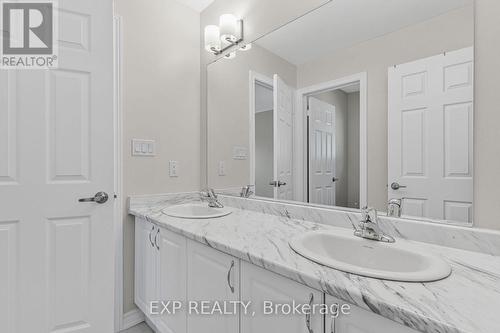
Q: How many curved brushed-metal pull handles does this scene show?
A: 5